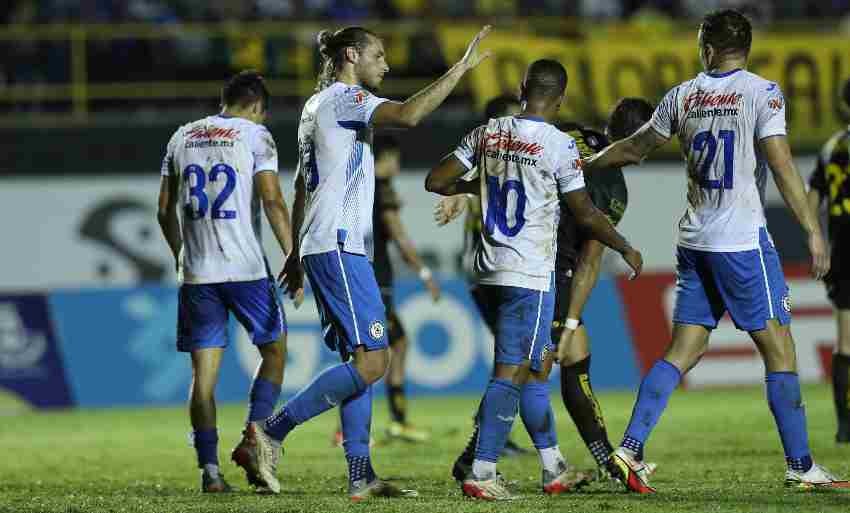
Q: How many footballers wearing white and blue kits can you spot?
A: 4